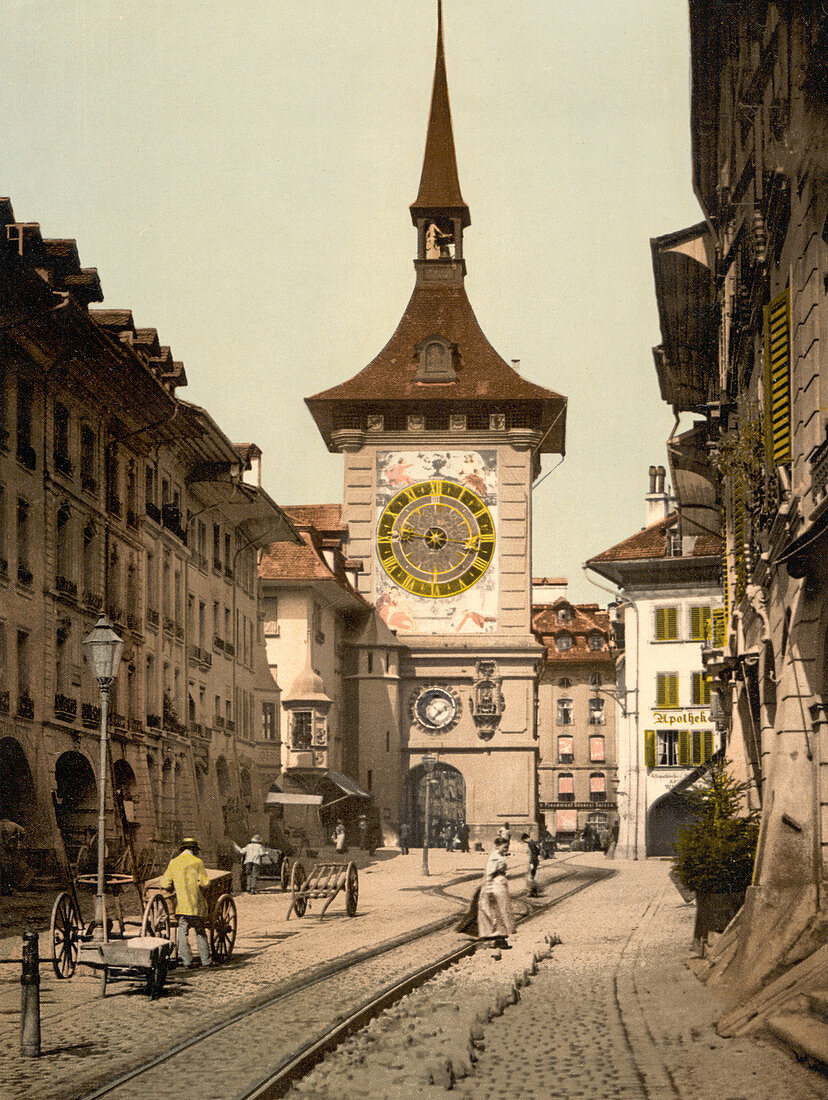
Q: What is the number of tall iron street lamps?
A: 2